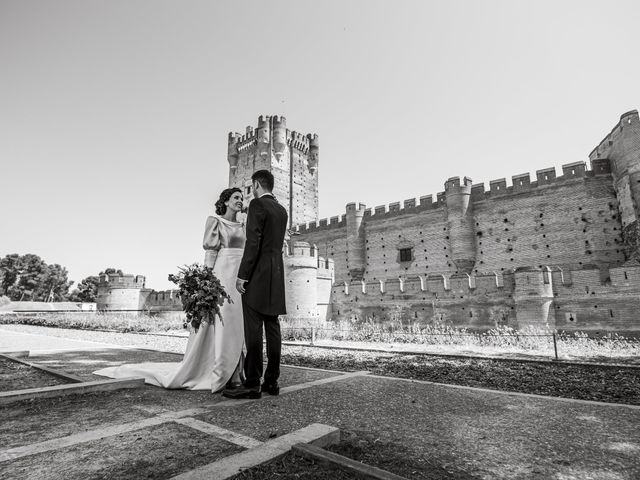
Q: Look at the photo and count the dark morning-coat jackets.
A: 1